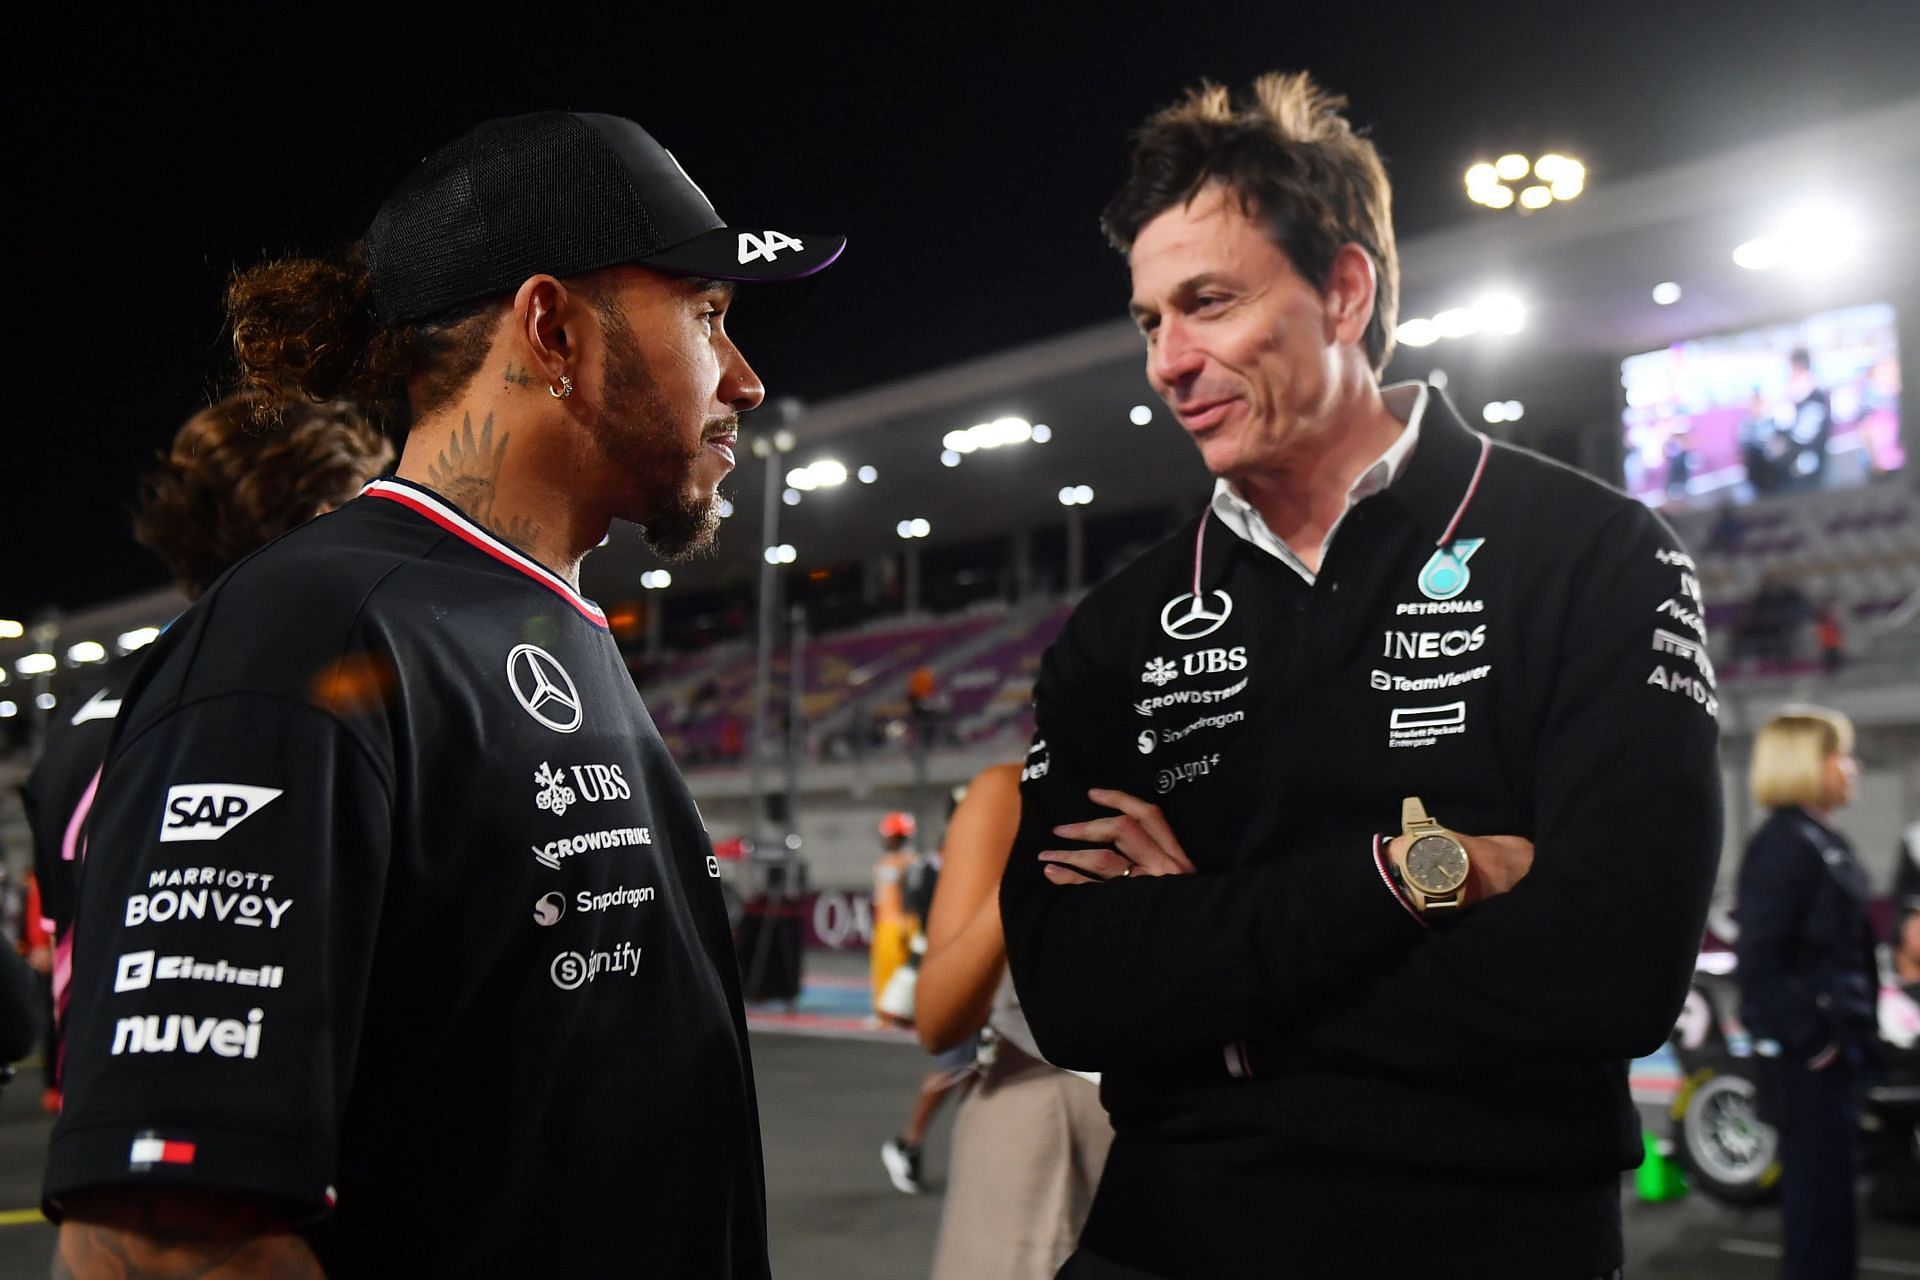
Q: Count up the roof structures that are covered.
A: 1